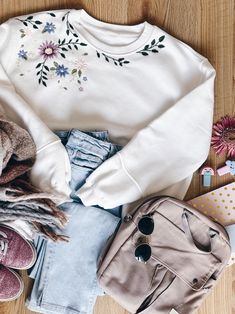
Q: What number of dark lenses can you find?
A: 2